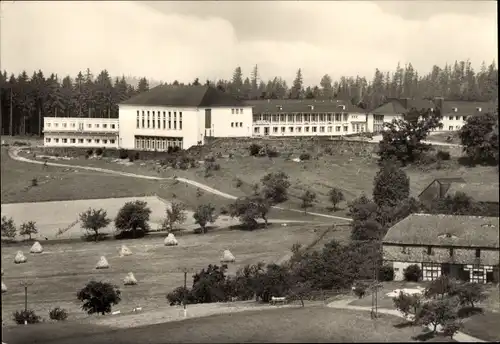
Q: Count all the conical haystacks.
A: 8